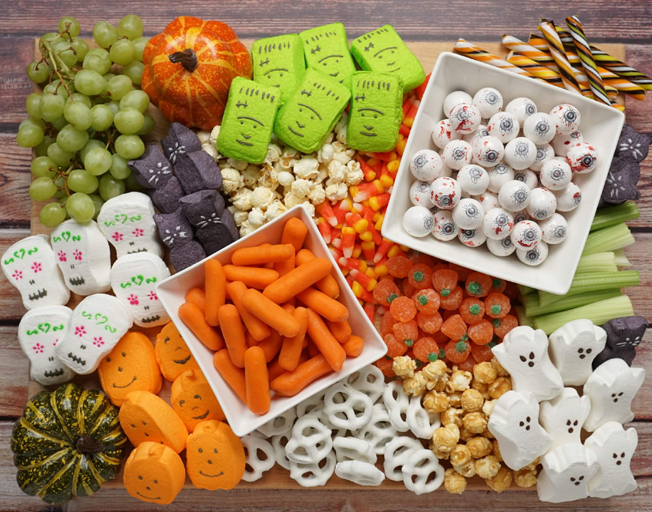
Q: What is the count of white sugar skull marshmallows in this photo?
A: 6